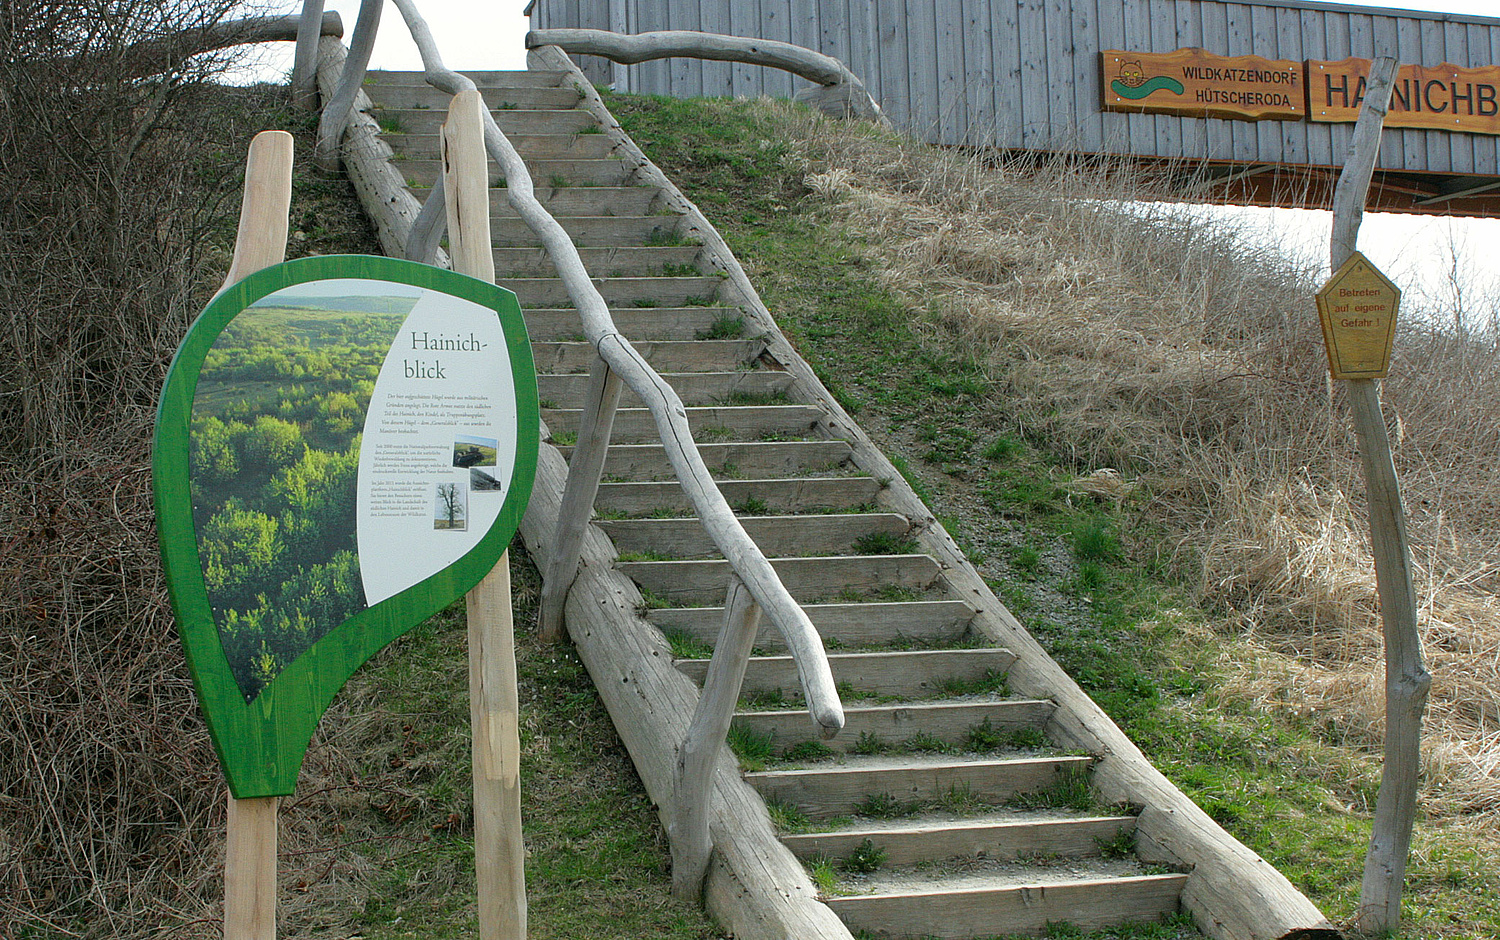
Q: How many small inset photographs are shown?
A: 3